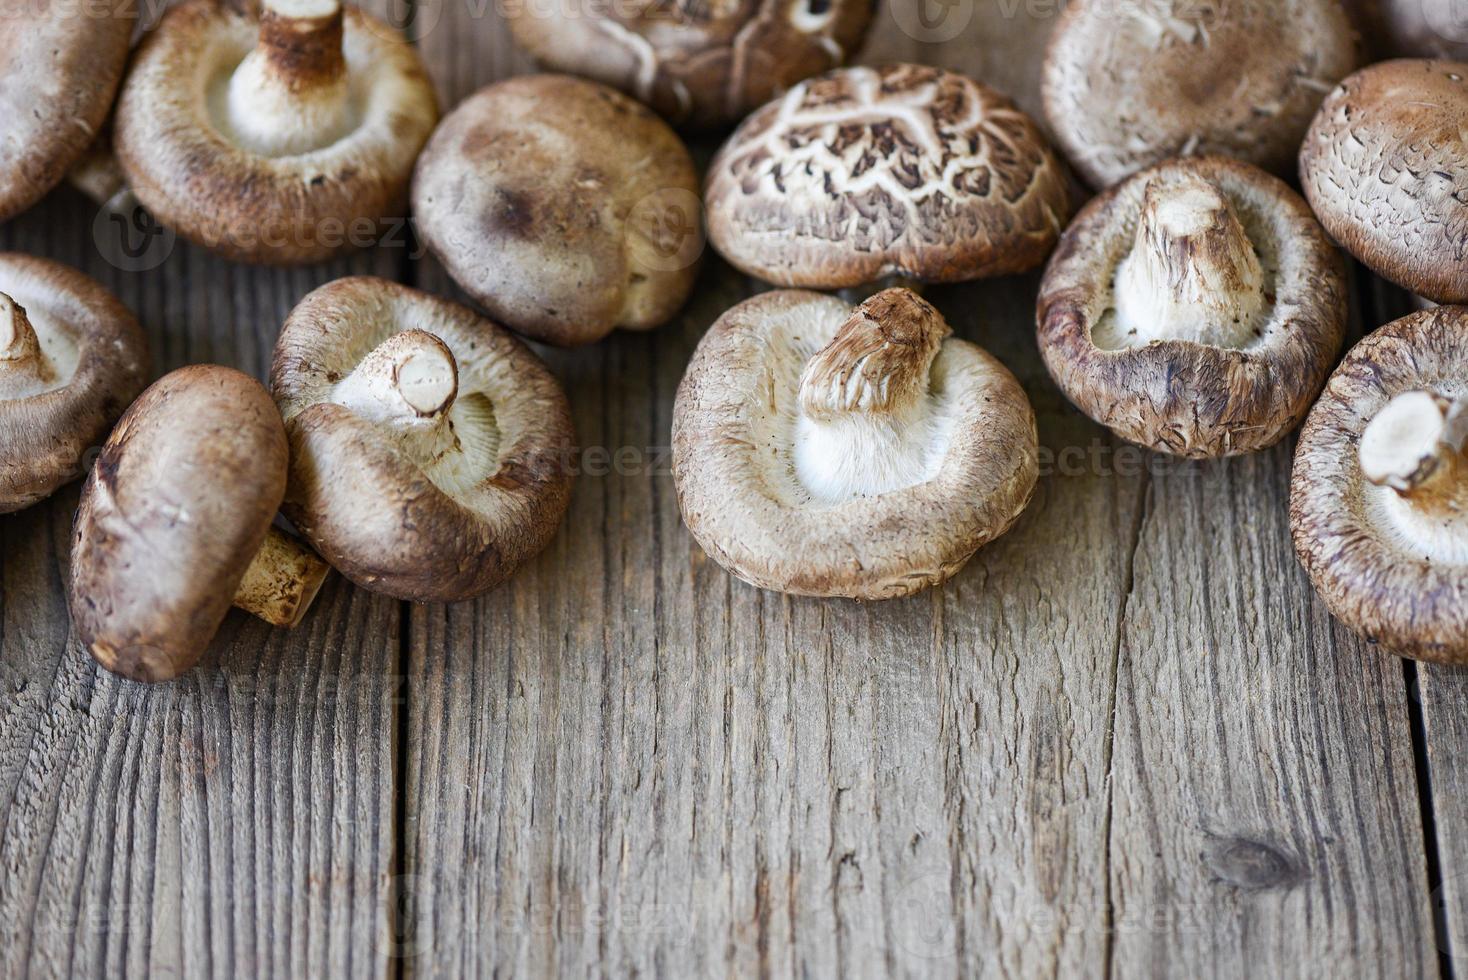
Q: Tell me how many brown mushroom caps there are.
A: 14